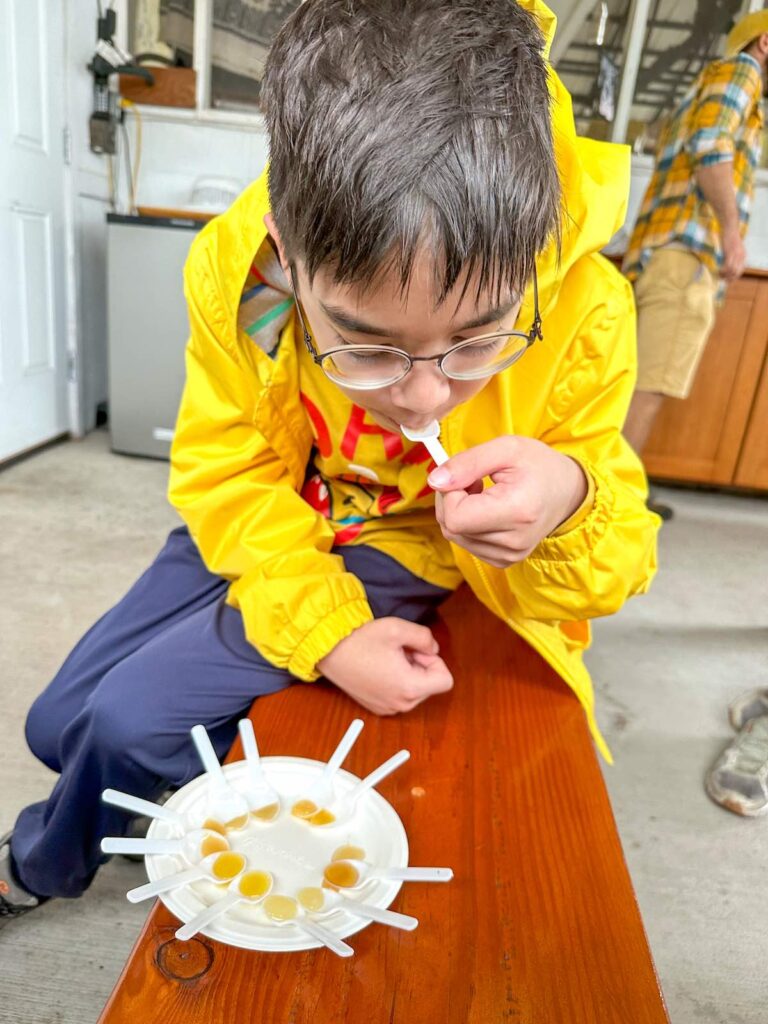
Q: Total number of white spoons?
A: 12